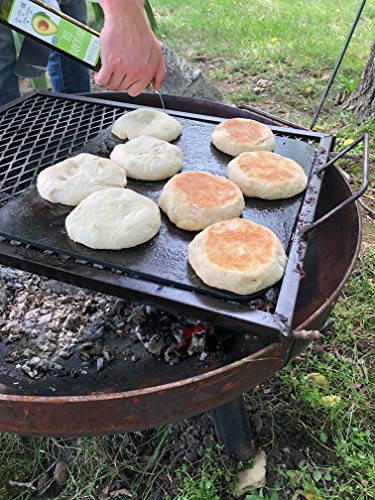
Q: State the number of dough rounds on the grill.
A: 8